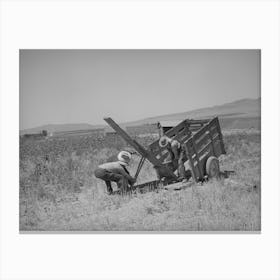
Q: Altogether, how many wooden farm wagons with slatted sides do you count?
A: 1